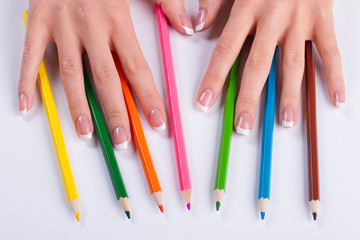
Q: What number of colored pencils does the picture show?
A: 7